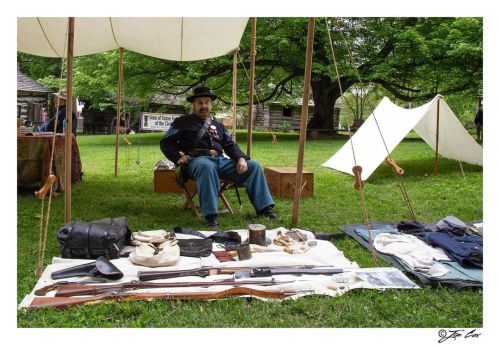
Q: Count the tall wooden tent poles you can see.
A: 5